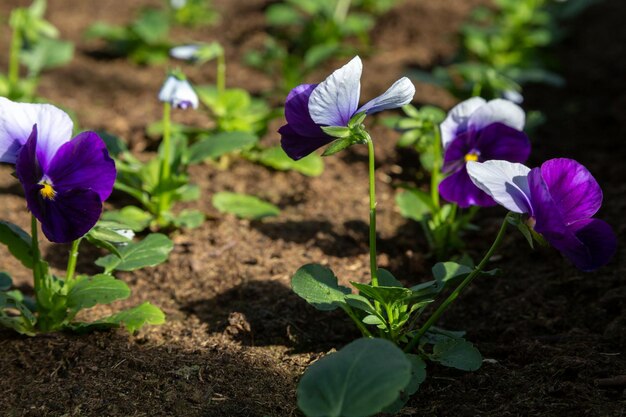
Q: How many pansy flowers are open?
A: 4